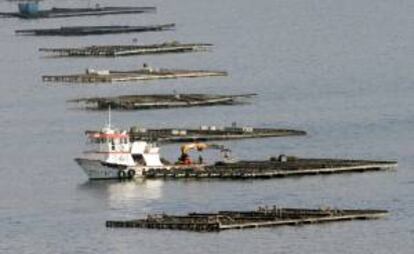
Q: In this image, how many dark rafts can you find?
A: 8